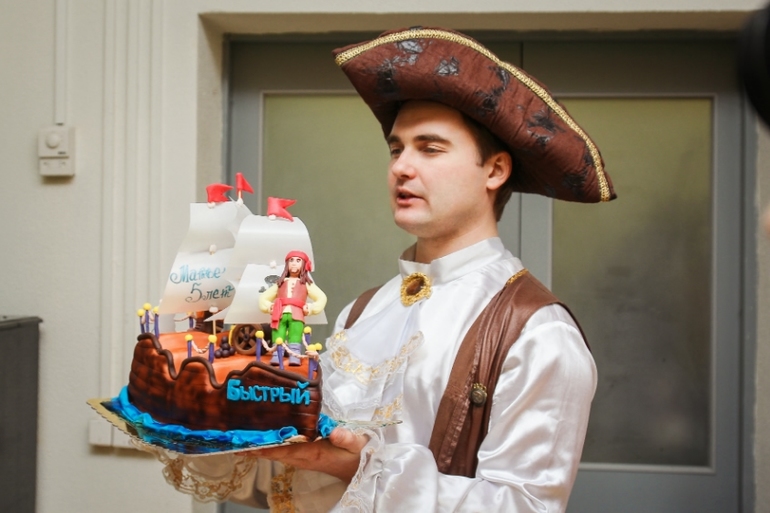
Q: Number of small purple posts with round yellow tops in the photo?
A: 11